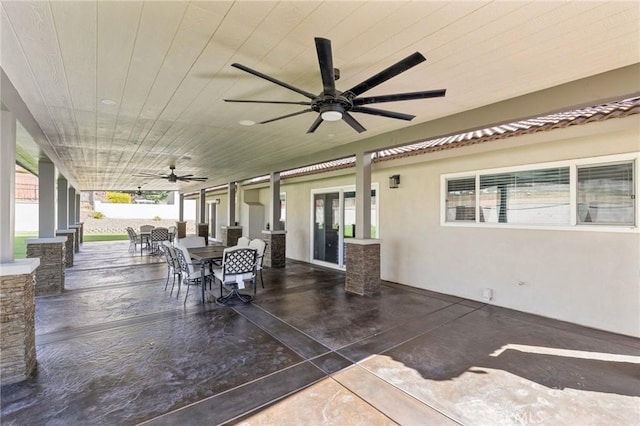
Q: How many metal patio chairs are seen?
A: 10